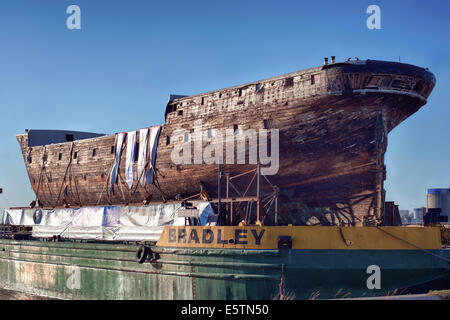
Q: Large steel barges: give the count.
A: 1